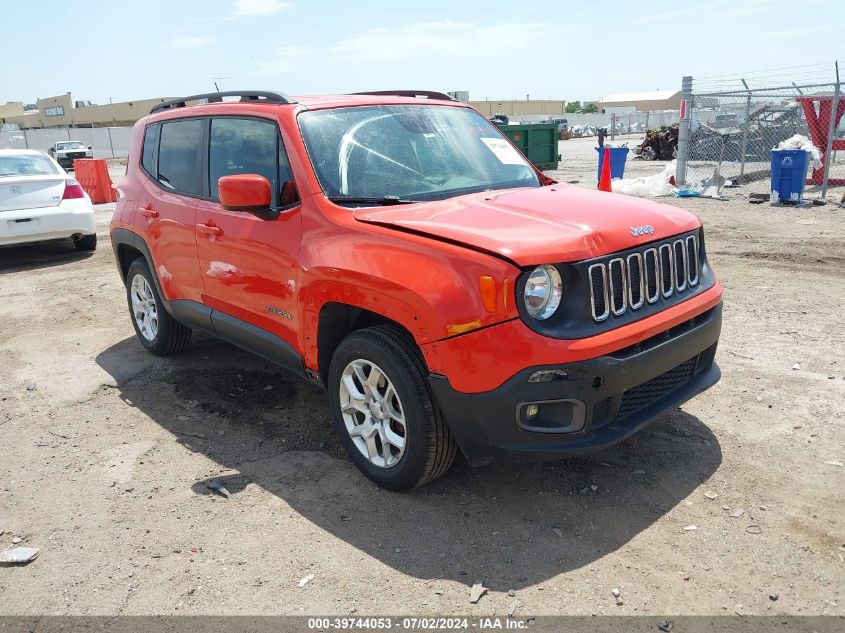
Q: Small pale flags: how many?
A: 0